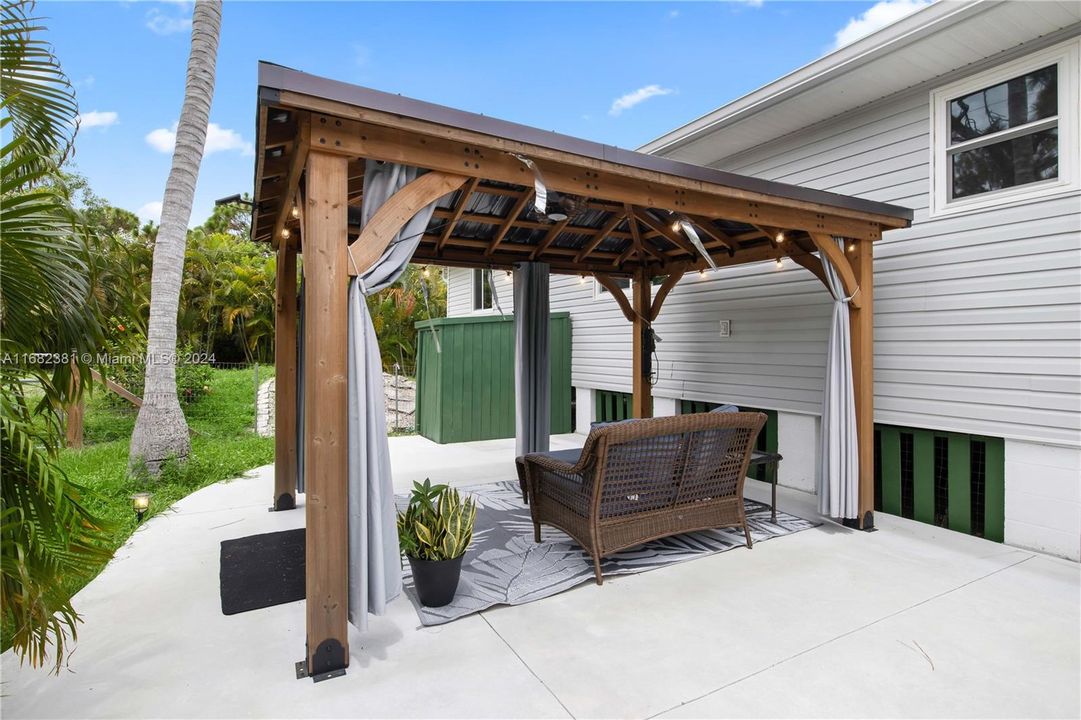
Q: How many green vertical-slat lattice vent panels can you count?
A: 3